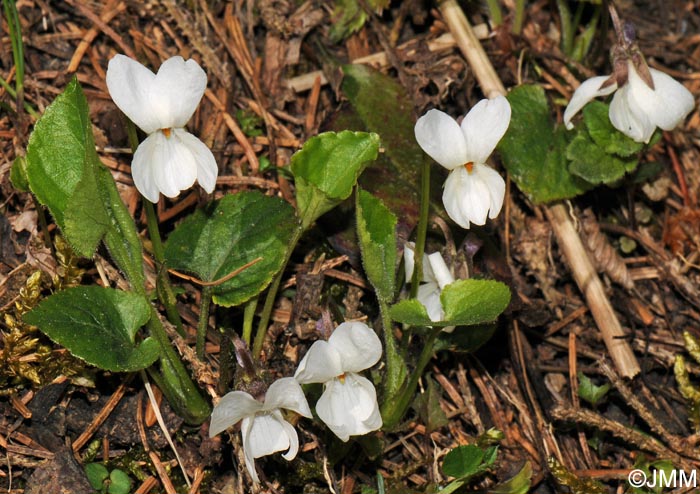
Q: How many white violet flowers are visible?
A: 6